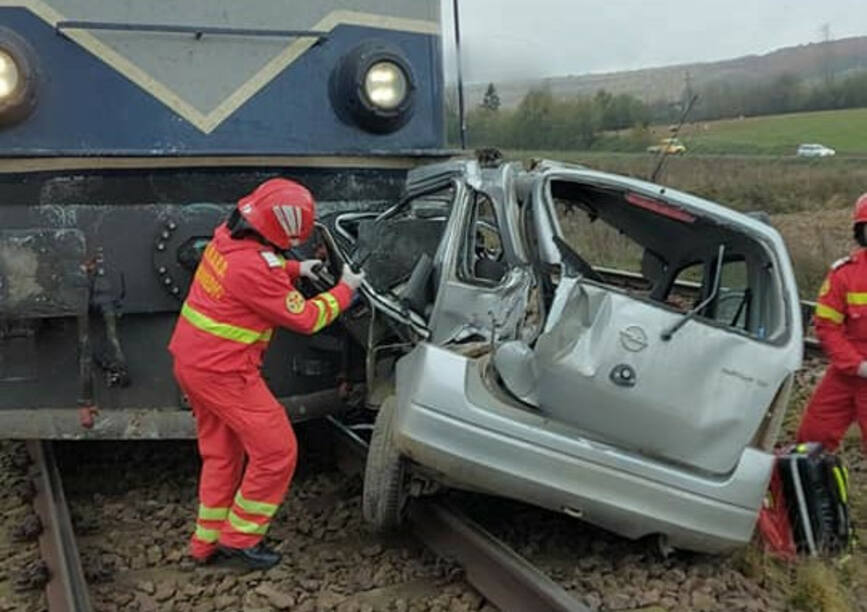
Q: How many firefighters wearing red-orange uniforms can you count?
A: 2